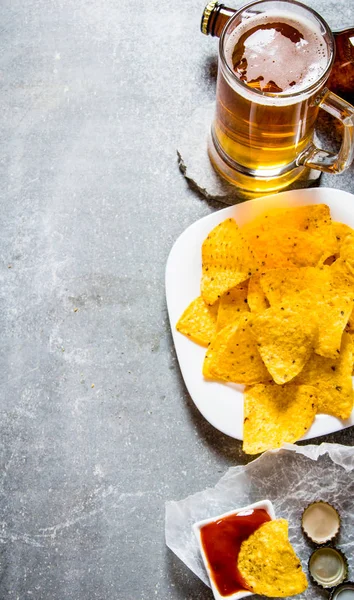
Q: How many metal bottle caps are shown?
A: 4